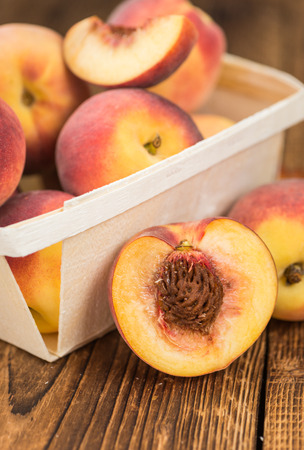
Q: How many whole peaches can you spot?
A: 7